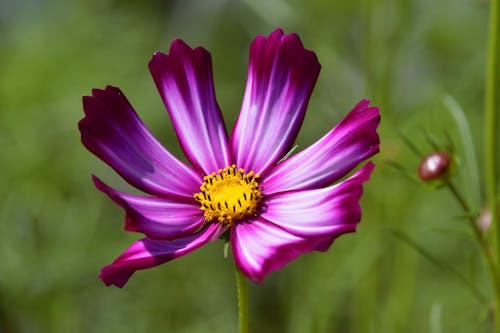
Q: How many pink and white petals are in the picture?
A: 8